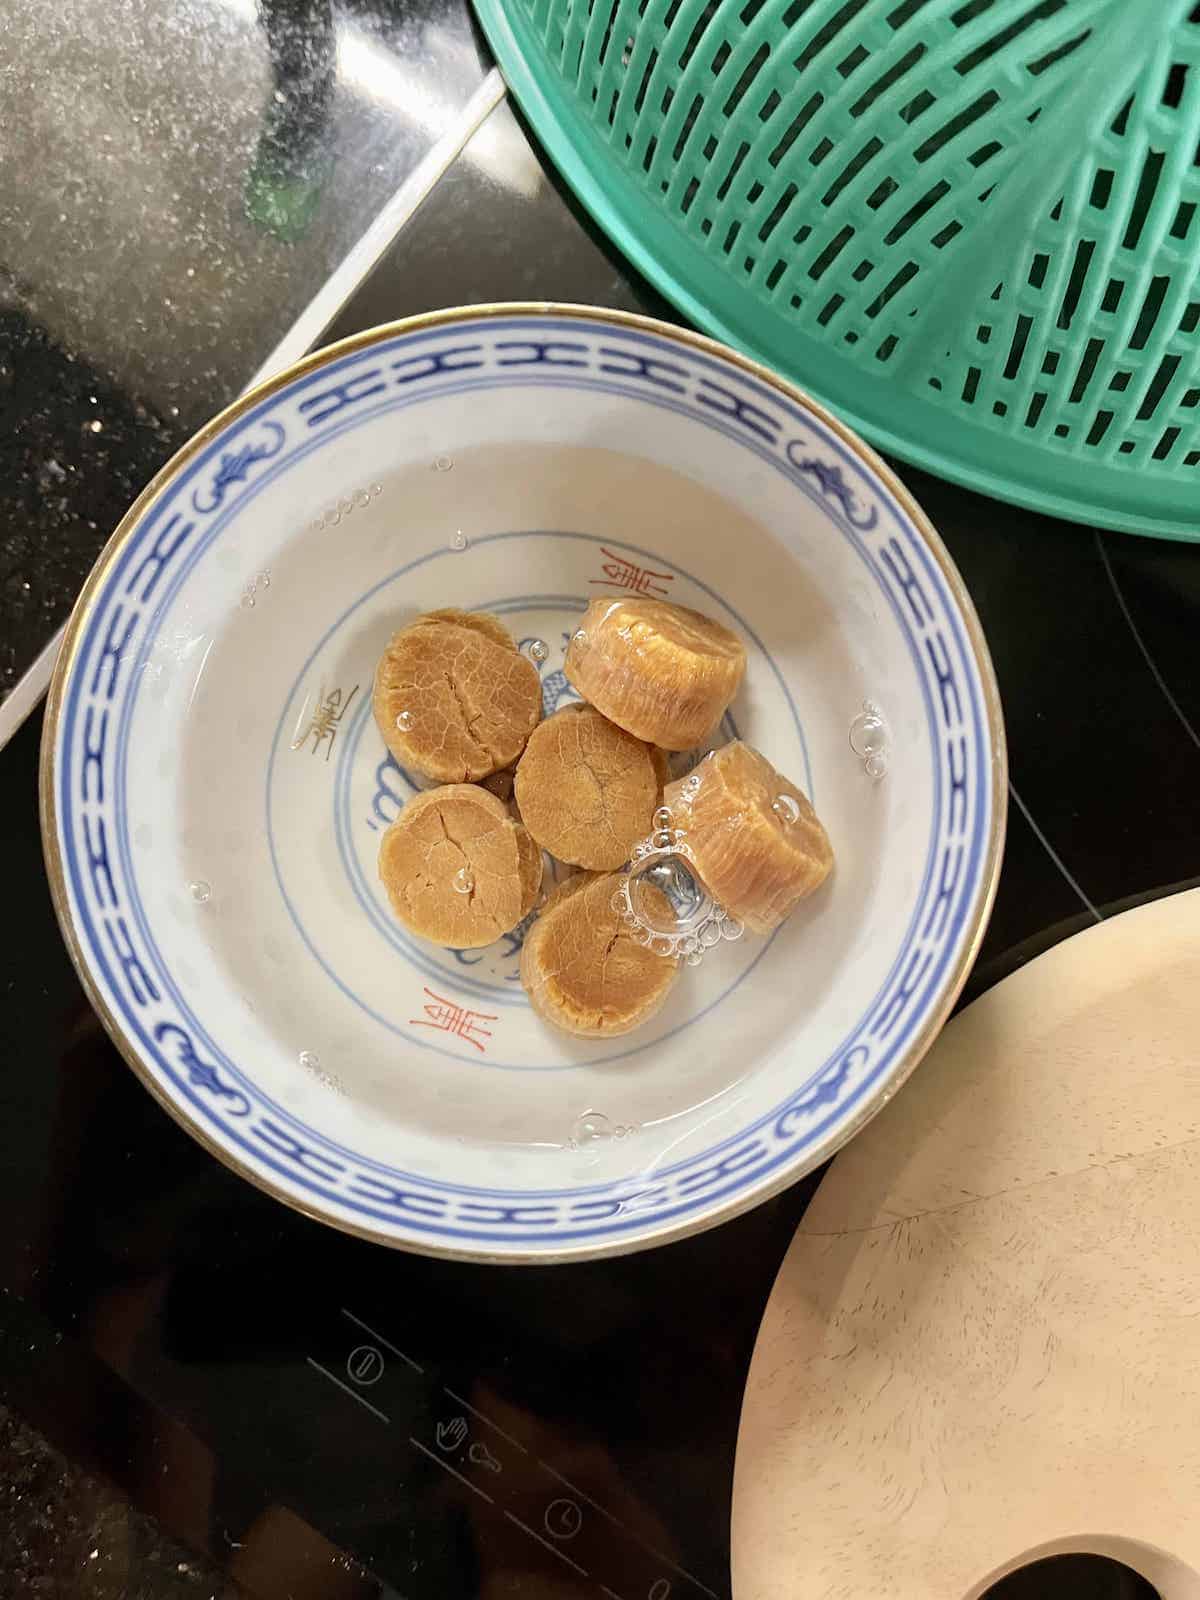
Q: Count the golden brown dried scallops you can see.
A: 6